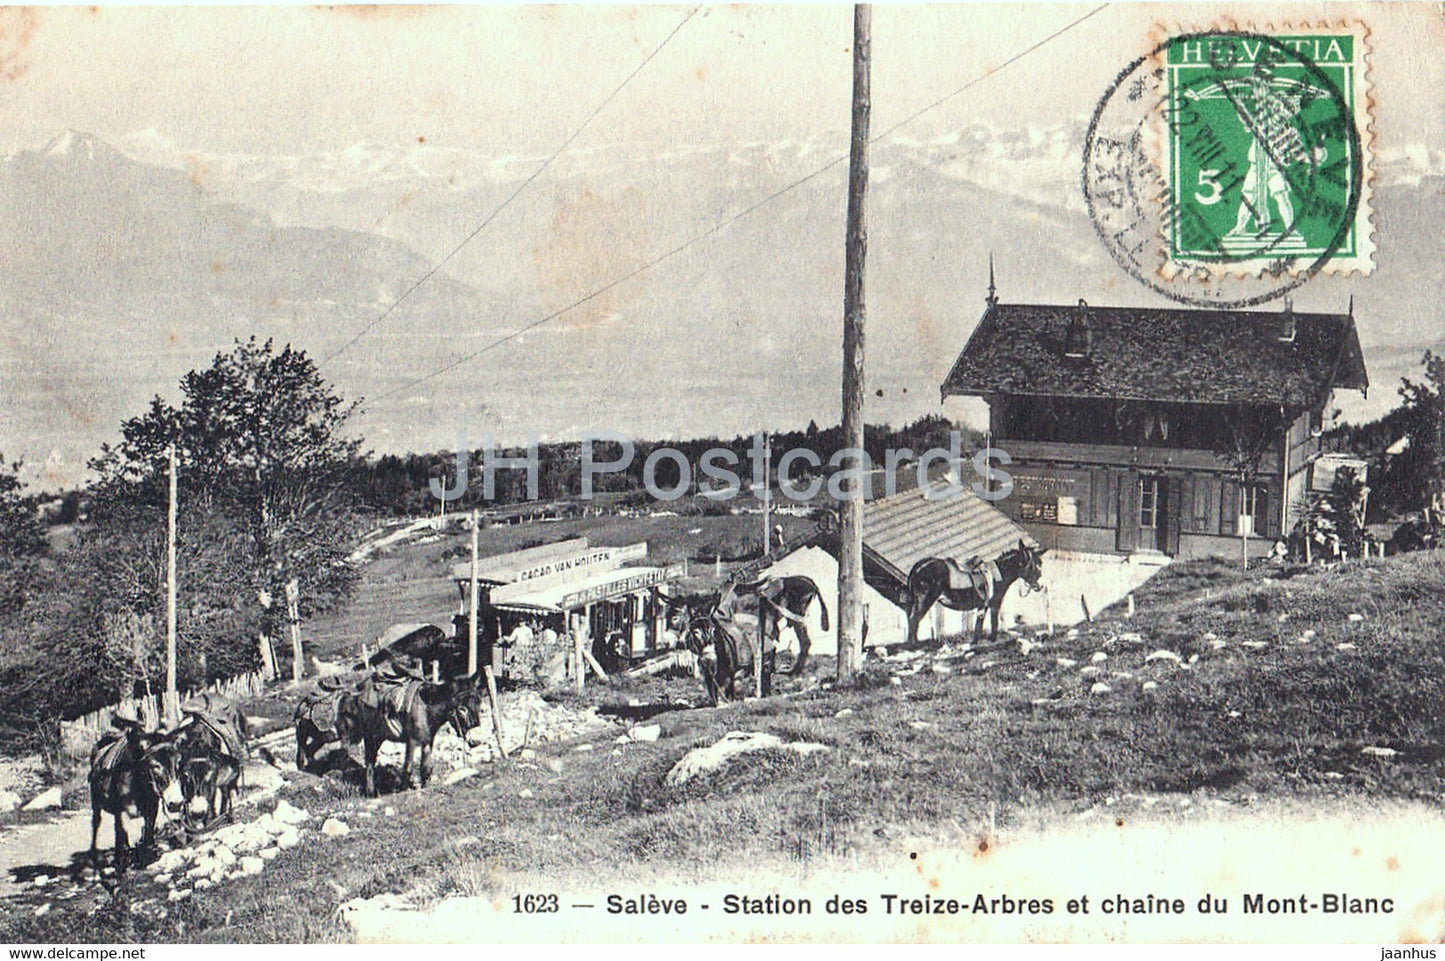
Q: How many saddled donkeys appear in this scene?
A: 7